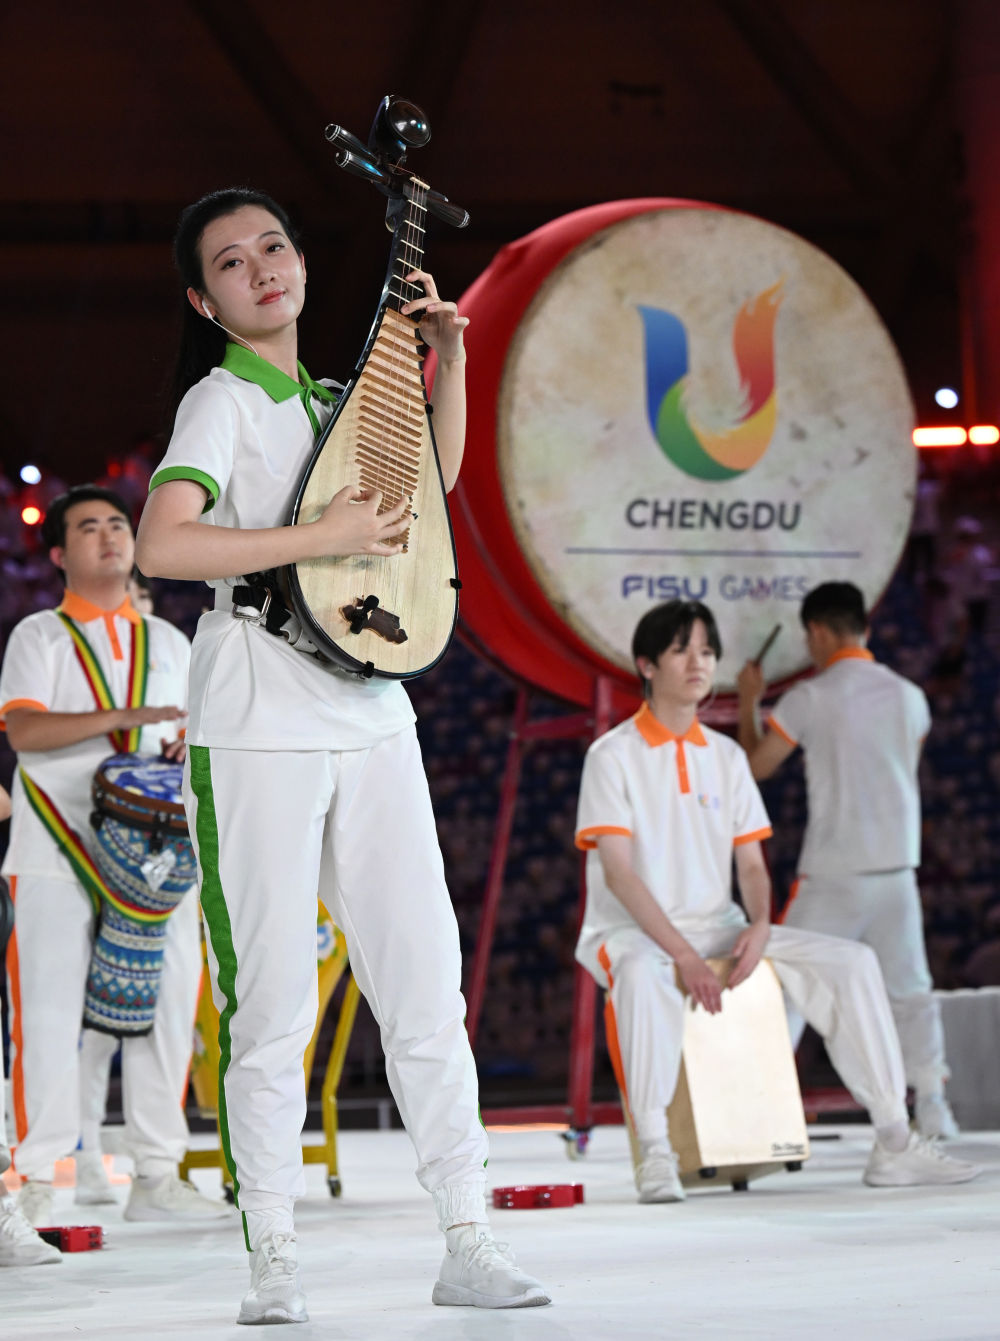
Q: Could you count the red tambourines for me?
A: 2